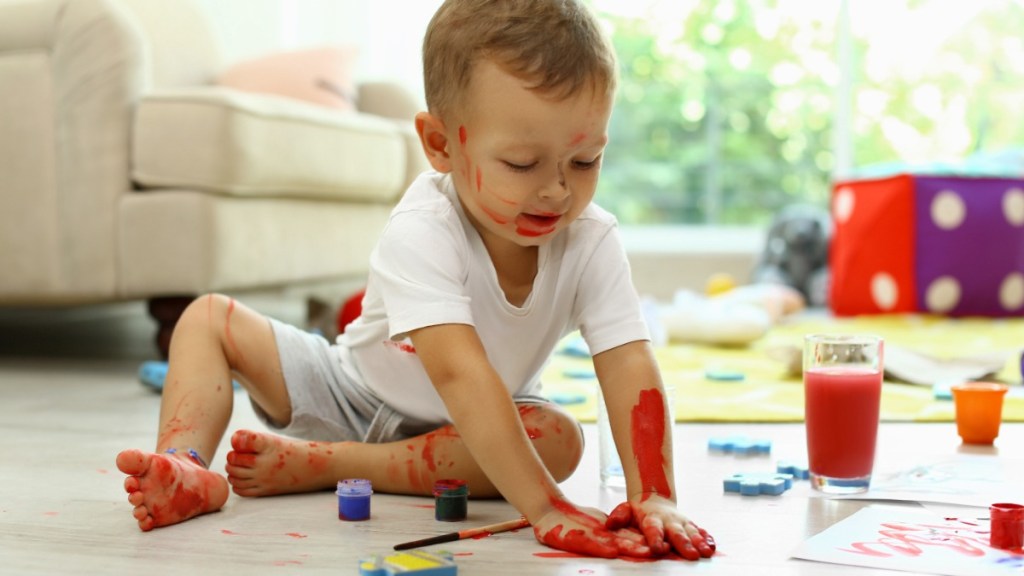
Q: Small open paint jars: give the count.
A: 3